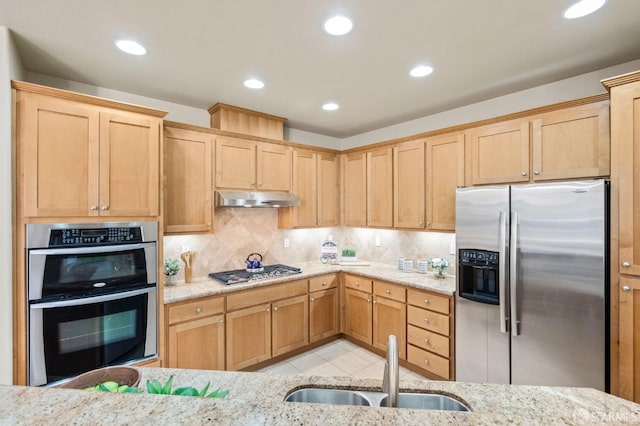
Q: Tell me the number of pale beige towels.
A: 0